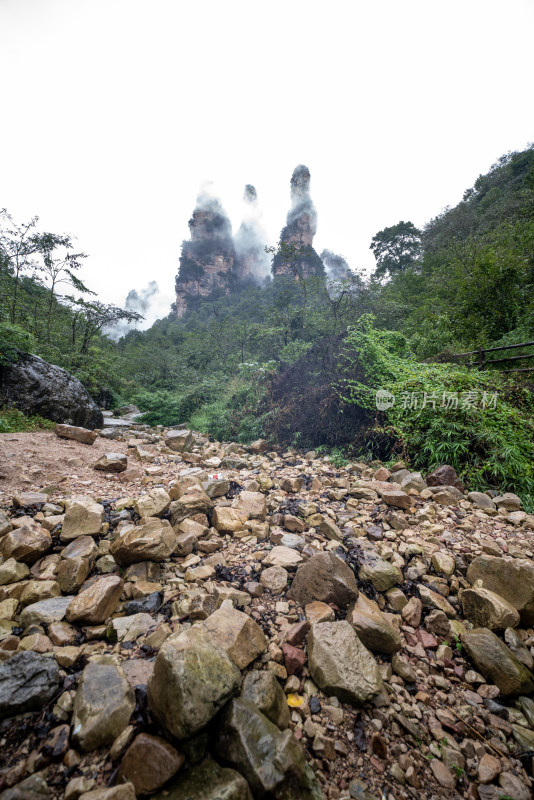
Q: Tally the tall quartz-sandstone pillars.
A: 3